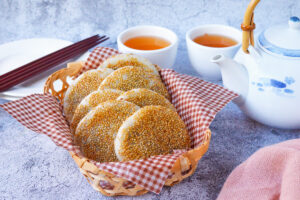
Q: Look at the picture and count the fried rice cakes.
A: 7